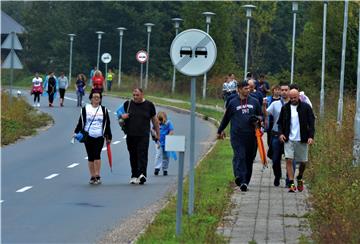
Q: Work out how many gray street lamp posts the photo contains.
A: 11